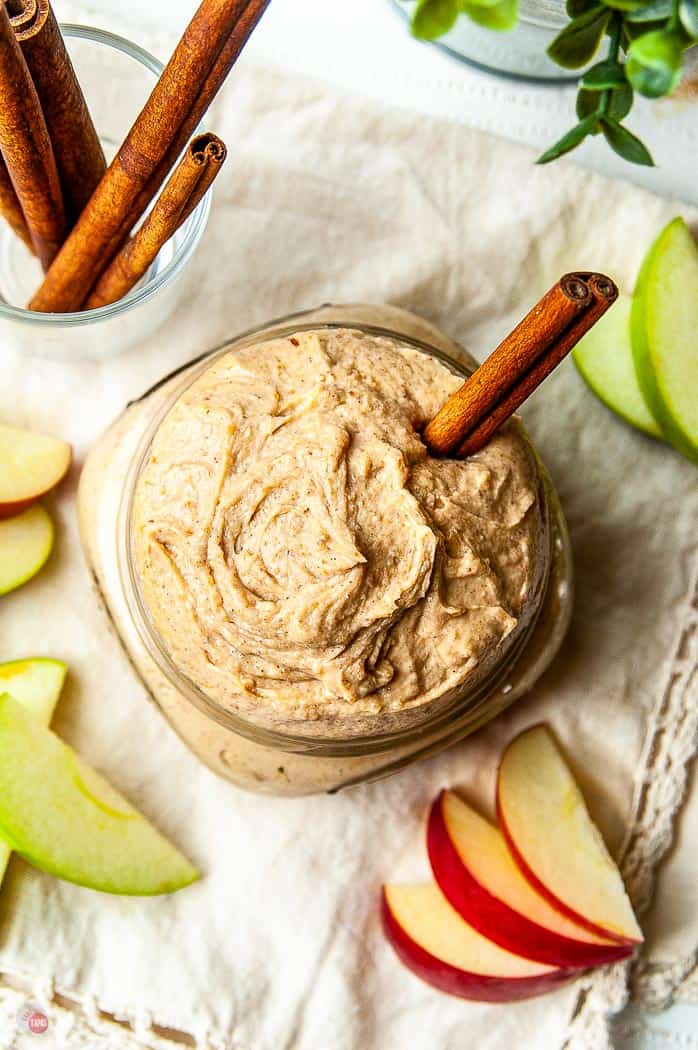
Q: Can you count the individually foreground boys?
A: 0